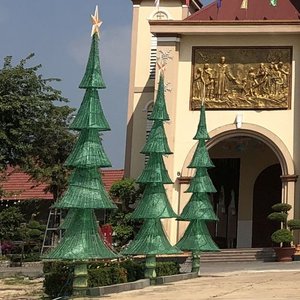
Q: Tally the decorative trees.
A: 3